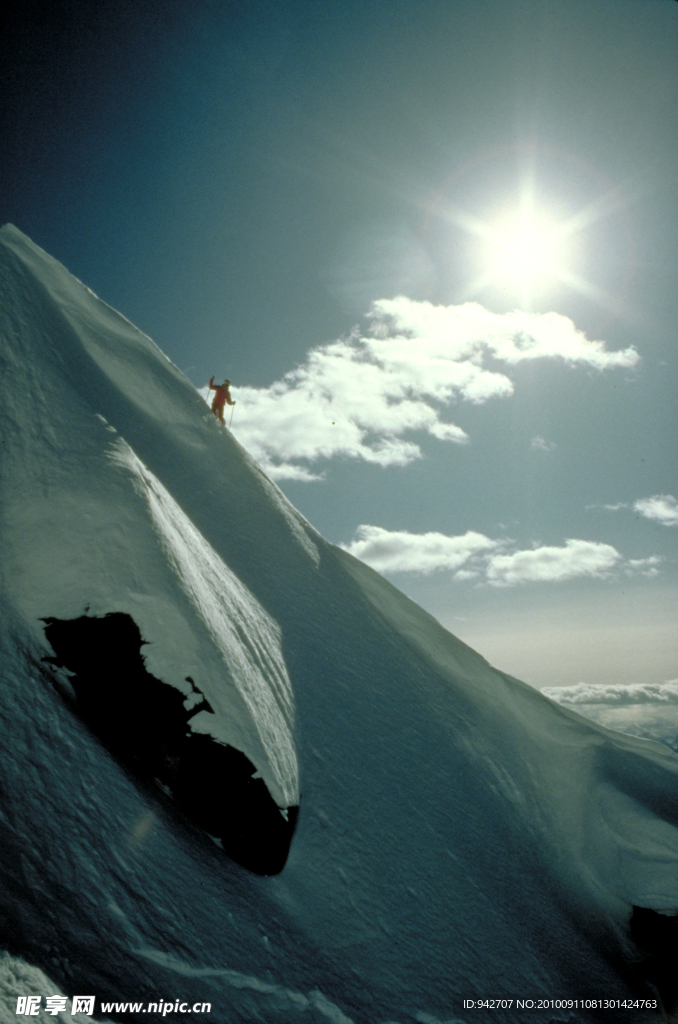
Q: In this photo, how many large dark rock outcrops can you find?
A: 2